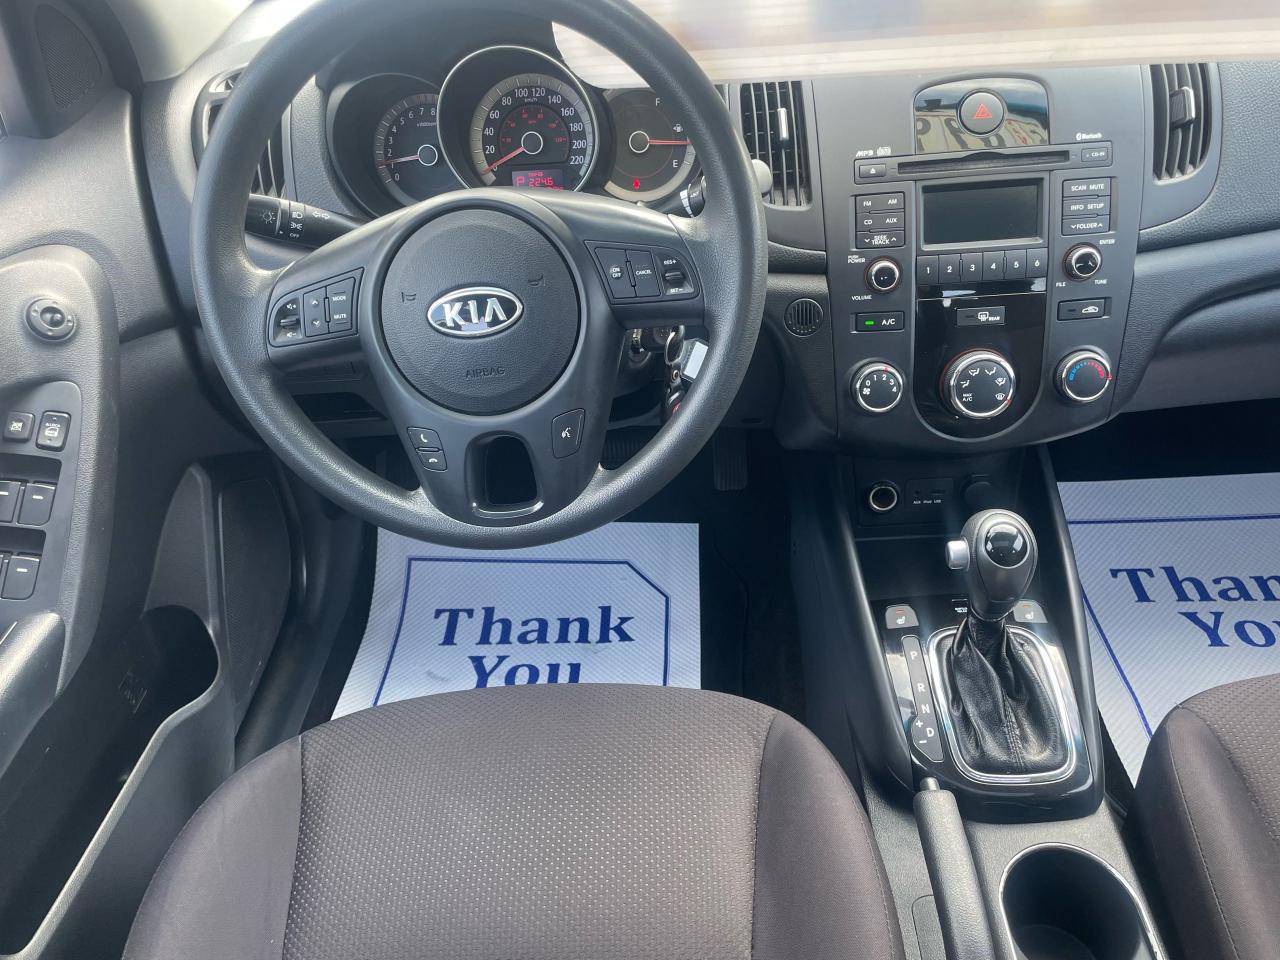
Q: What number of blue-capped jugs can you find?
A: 0